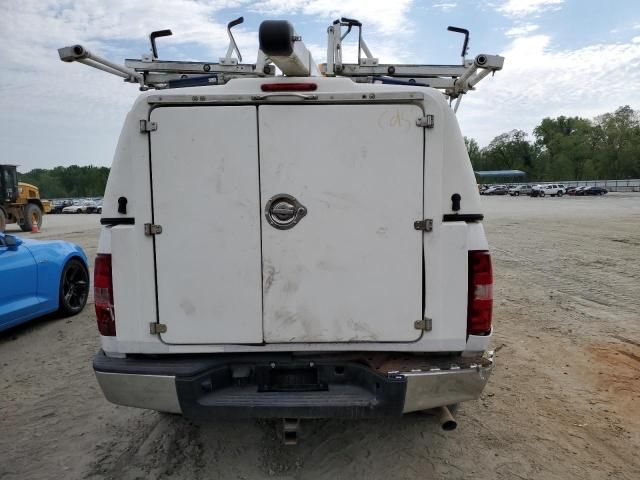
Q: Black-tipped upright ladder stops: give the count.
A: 4